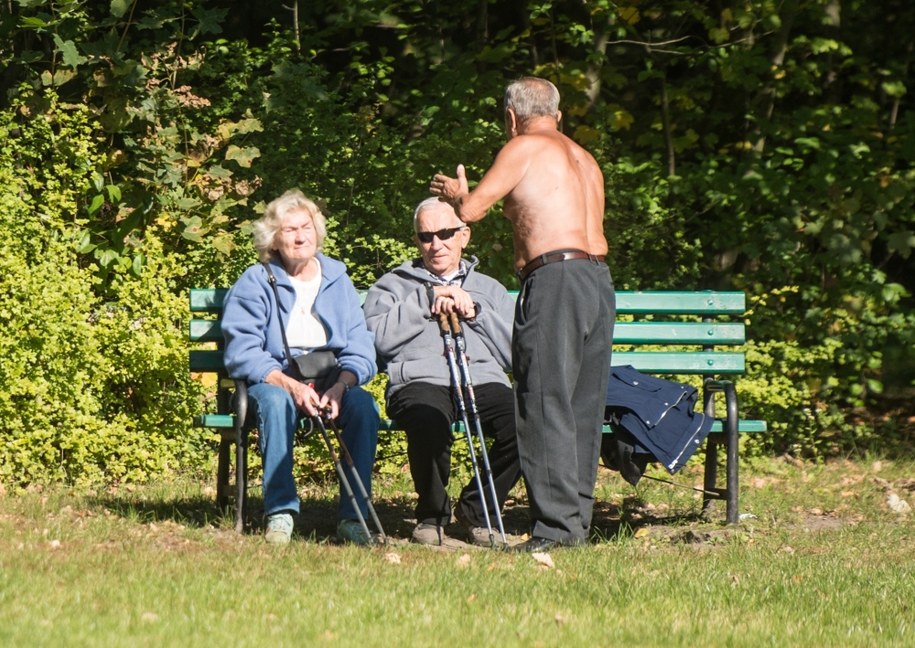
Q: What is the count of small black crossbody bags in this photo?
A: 1